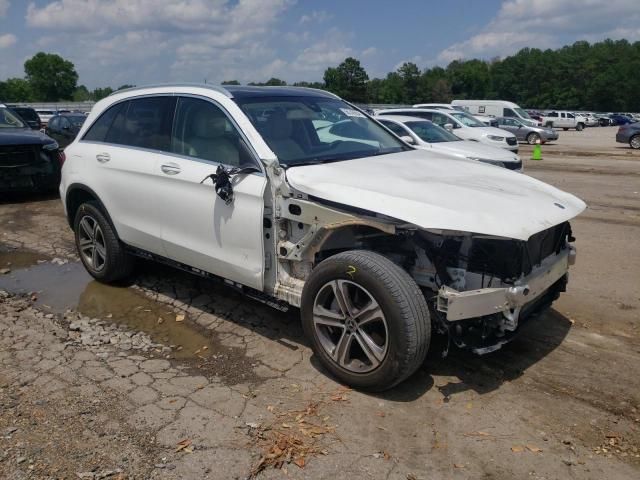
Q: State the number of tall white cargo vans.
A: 1